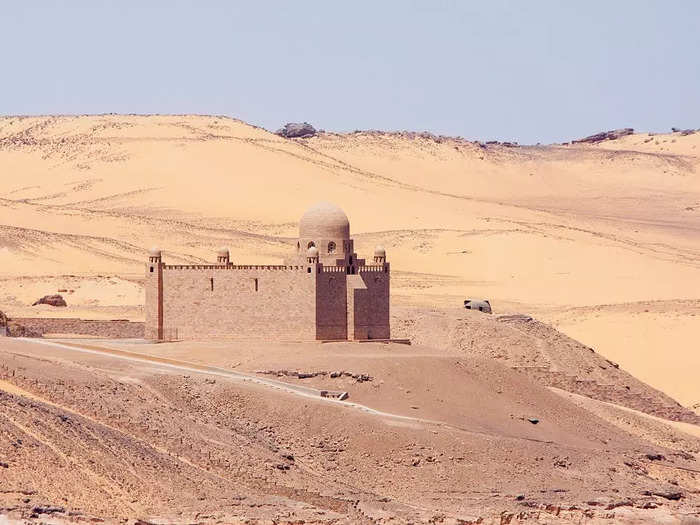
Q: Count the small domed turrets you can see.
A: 4